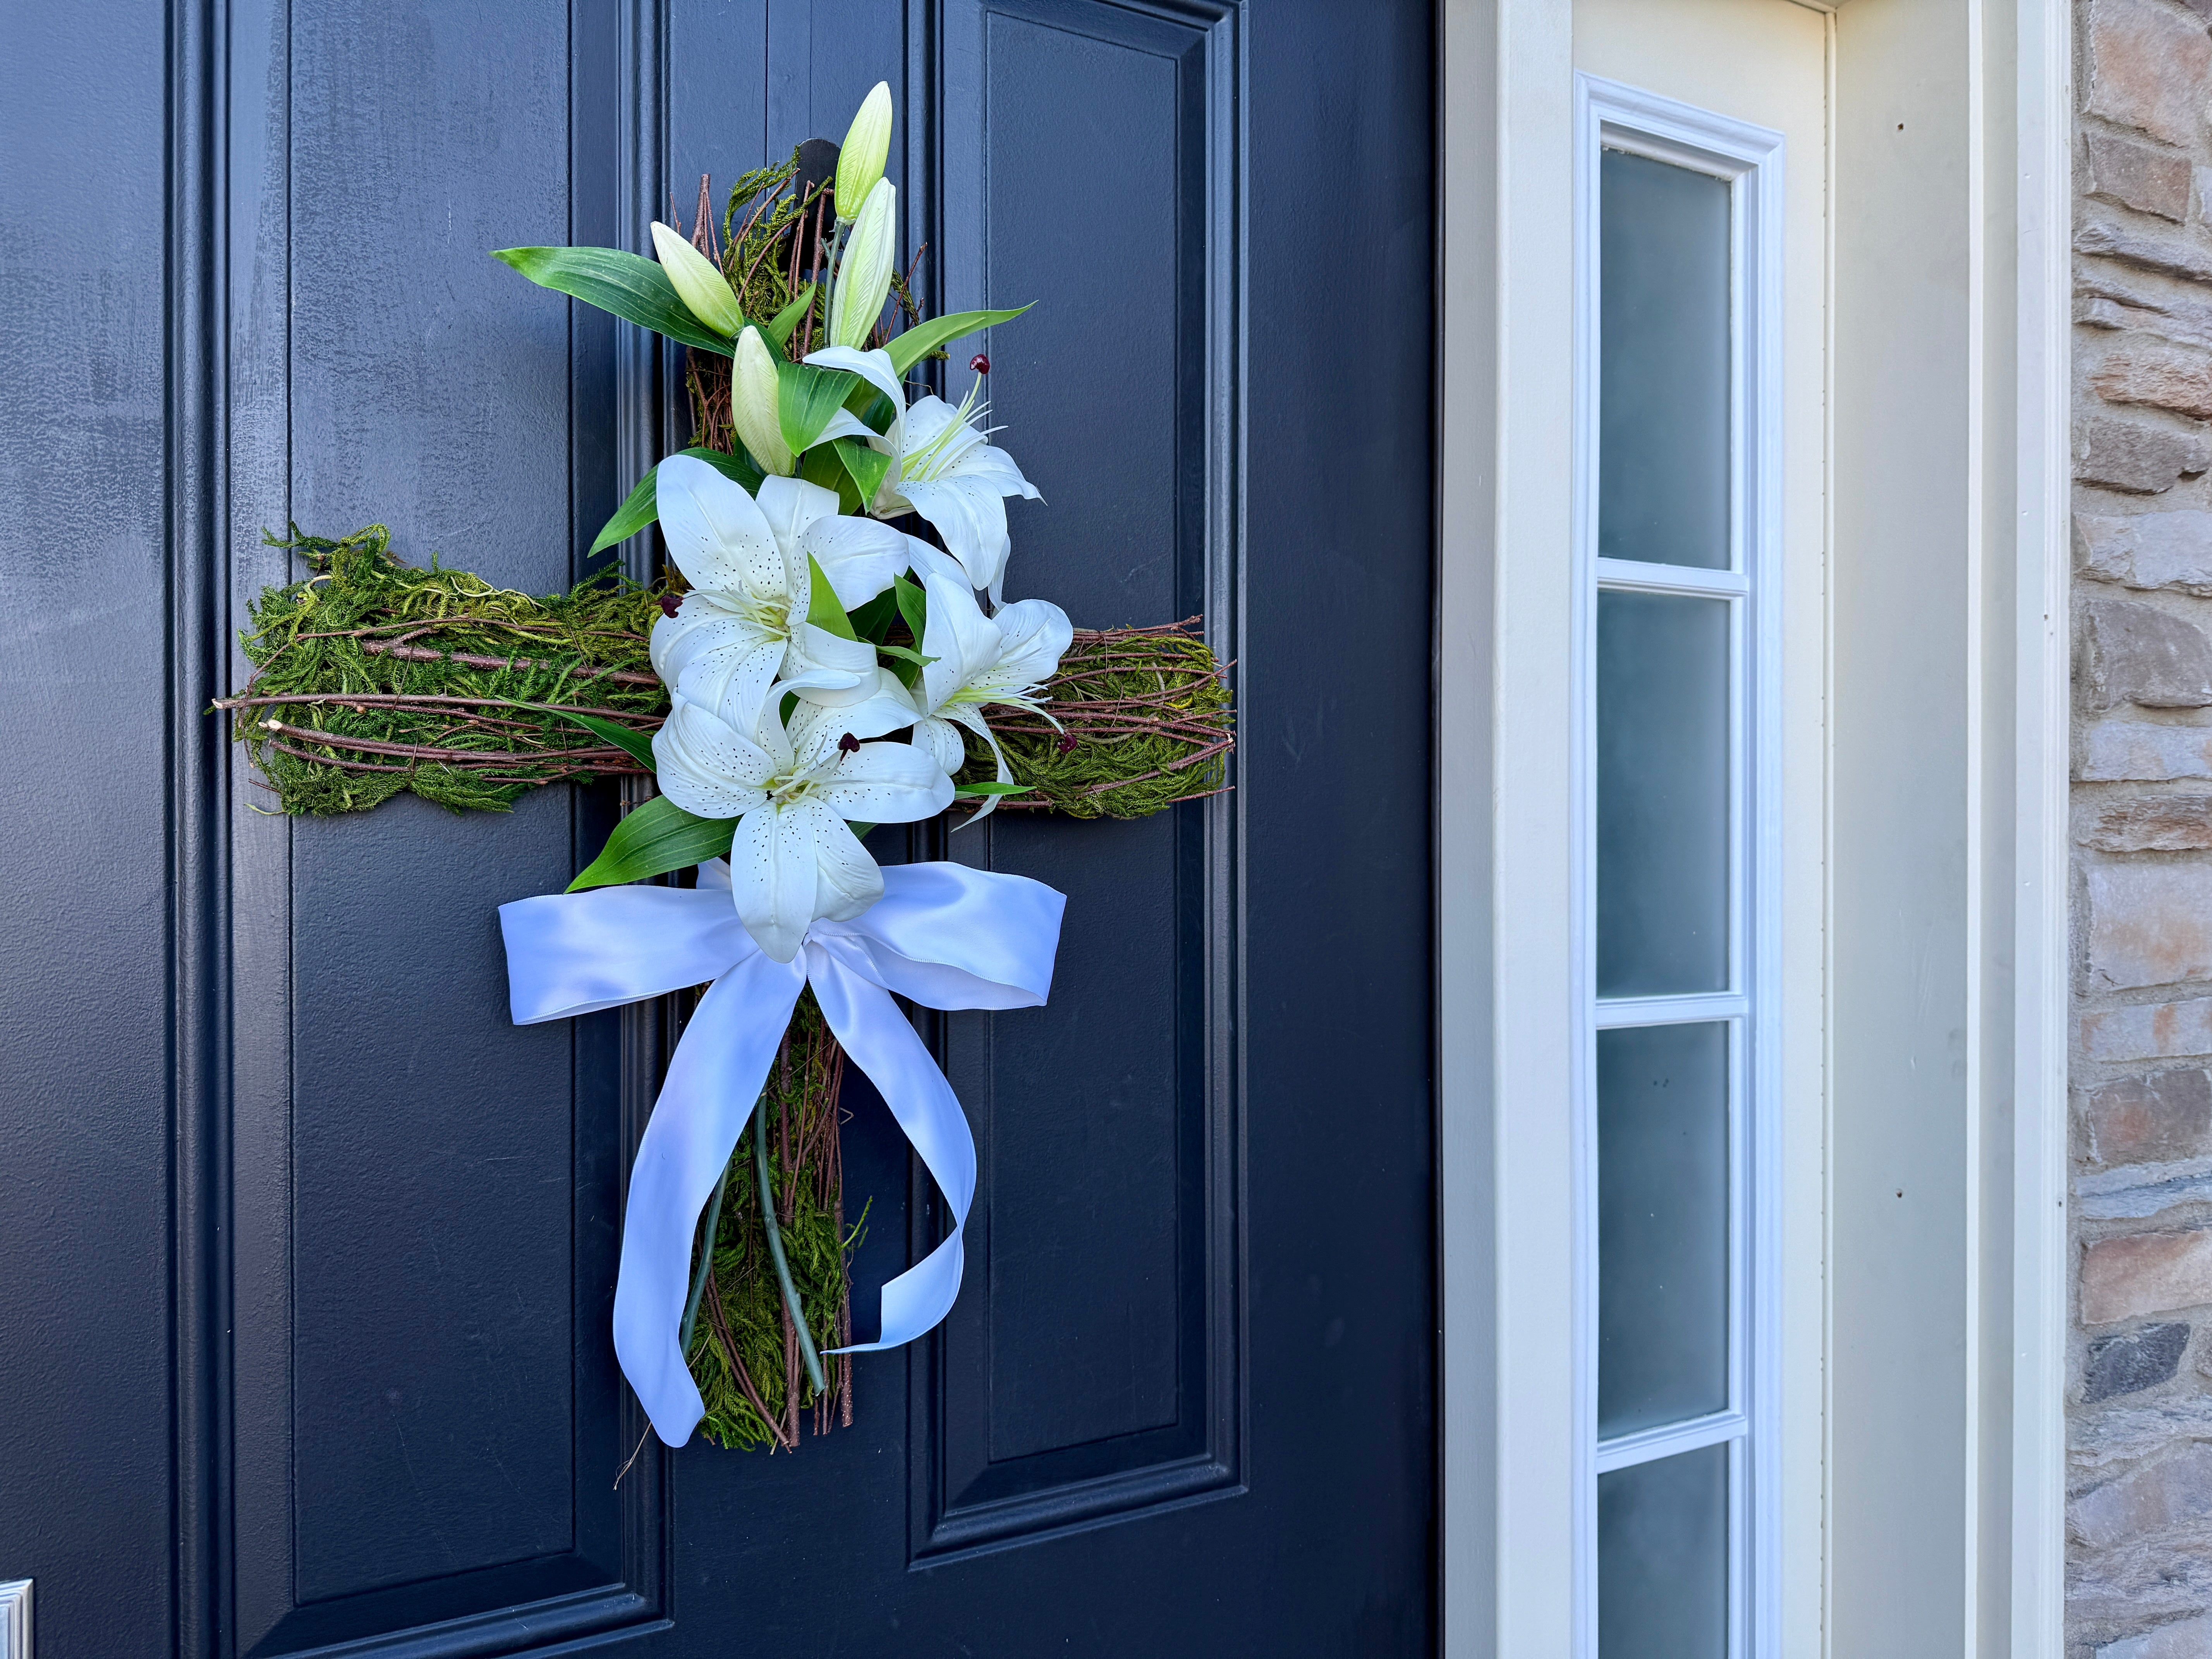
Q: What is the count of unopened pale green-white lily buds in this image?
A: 4